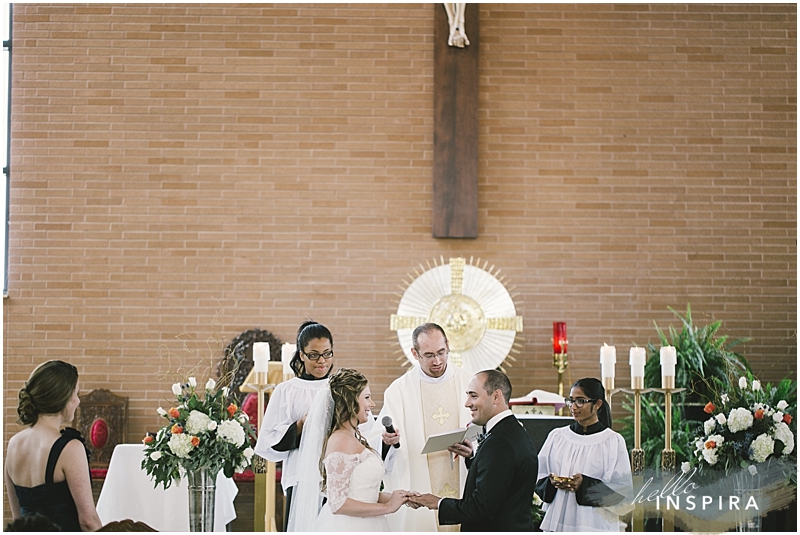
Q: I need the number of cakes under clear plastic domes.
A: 0